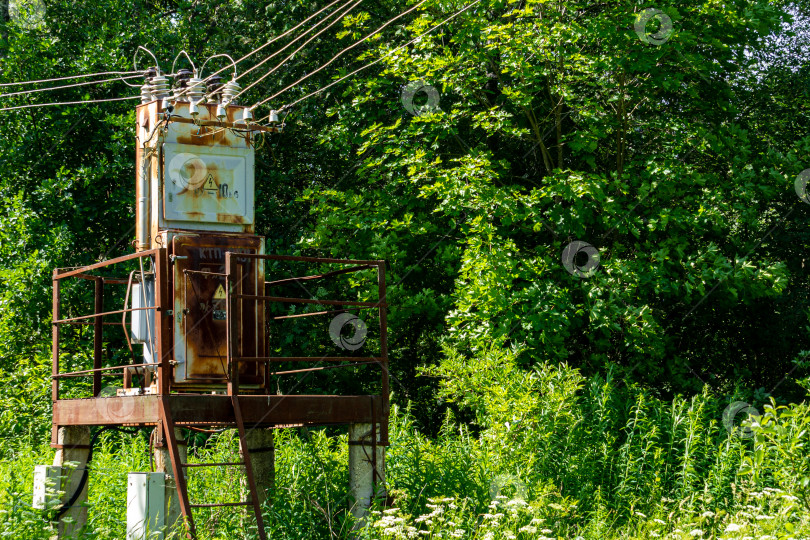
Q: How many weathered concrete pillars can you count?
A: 4